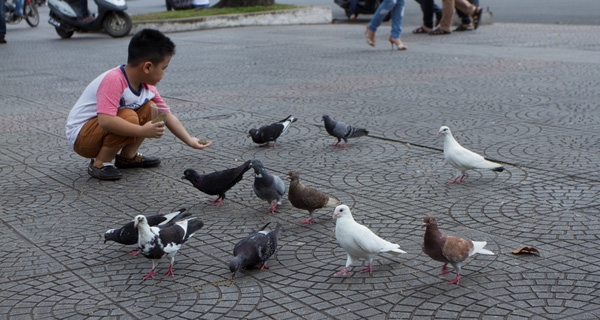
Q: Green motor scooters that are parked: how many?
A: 0